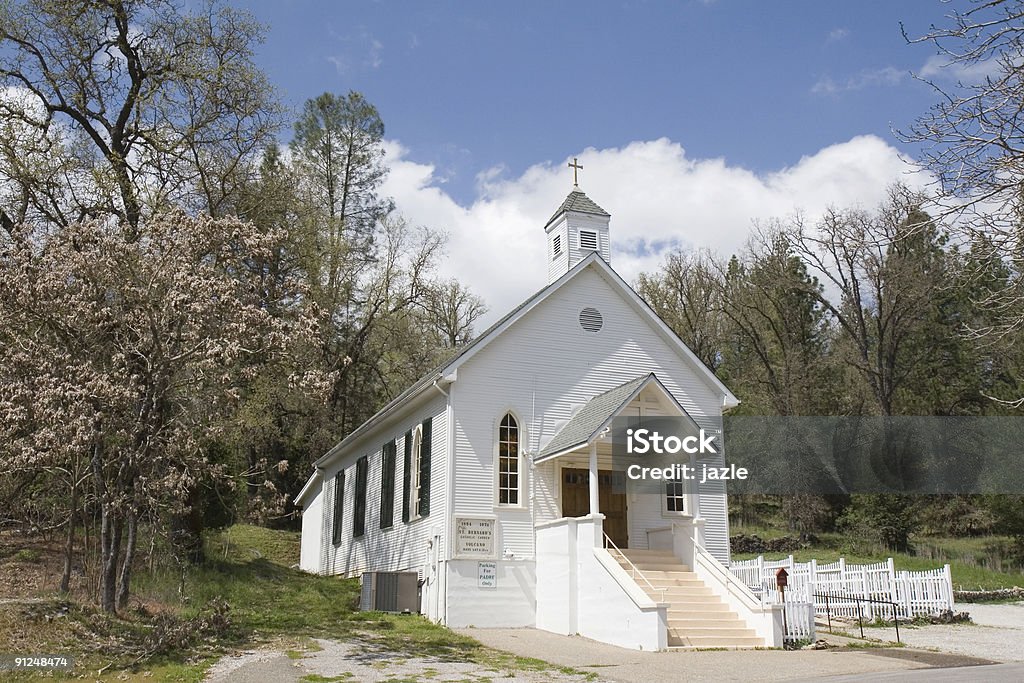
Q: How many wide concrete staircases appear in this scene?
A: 1